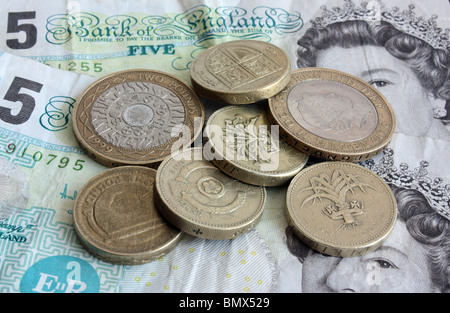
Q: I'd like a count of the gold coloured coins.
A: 5